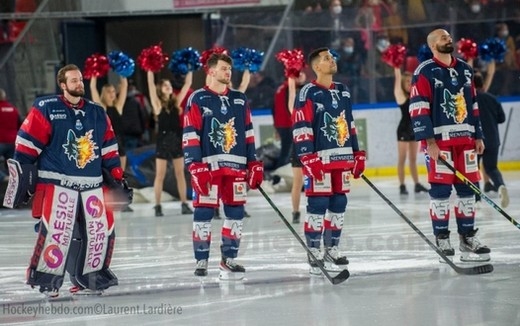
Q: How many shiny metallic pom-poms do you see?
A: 12